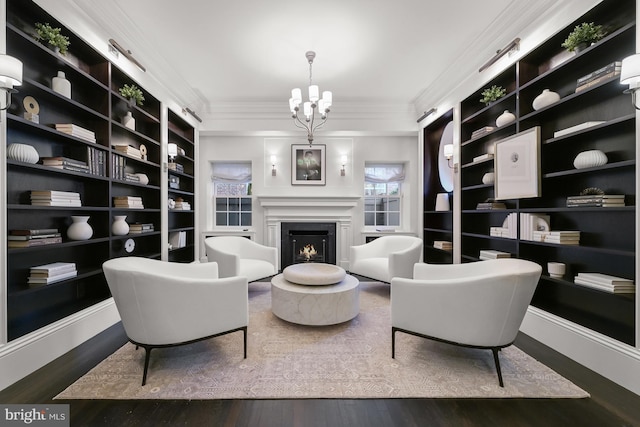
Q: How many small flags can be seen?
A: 0